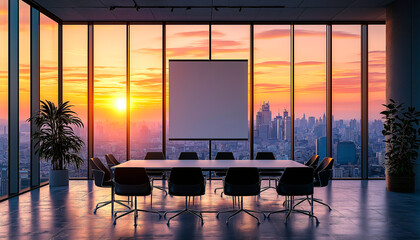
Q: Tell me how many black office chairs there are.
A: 12